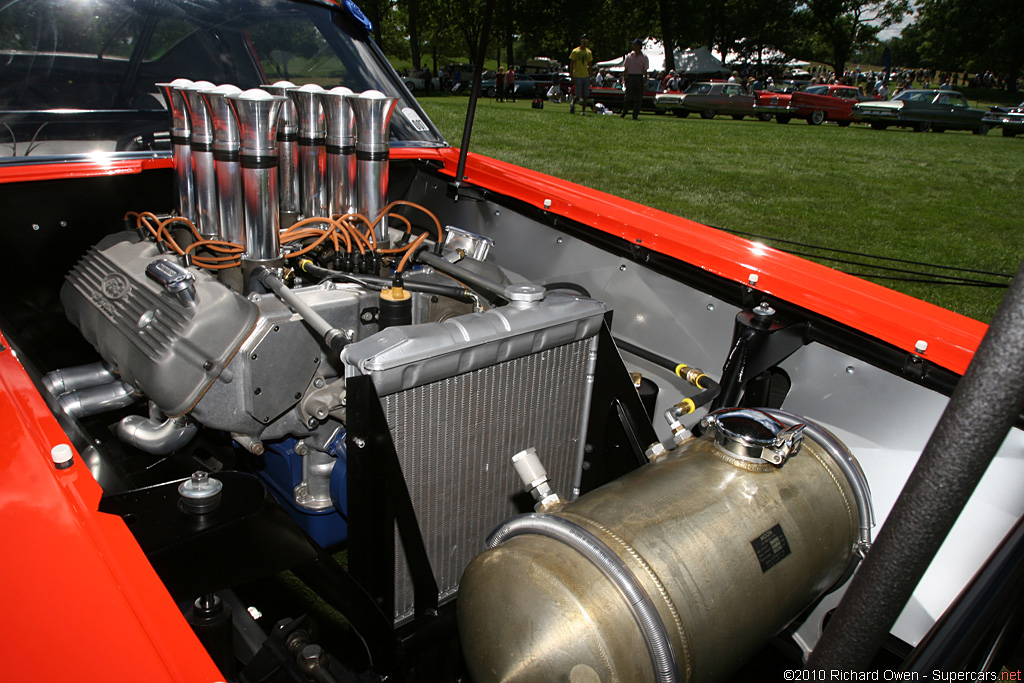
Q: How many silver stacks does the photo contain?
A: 8